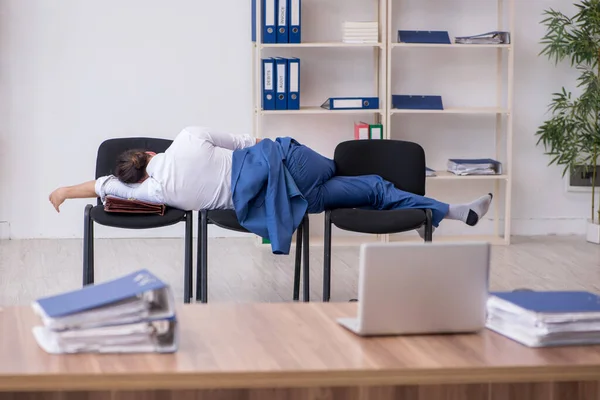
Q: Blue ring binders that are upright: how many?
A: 6